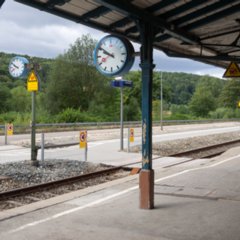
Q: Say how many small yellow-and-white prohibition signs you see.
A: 3